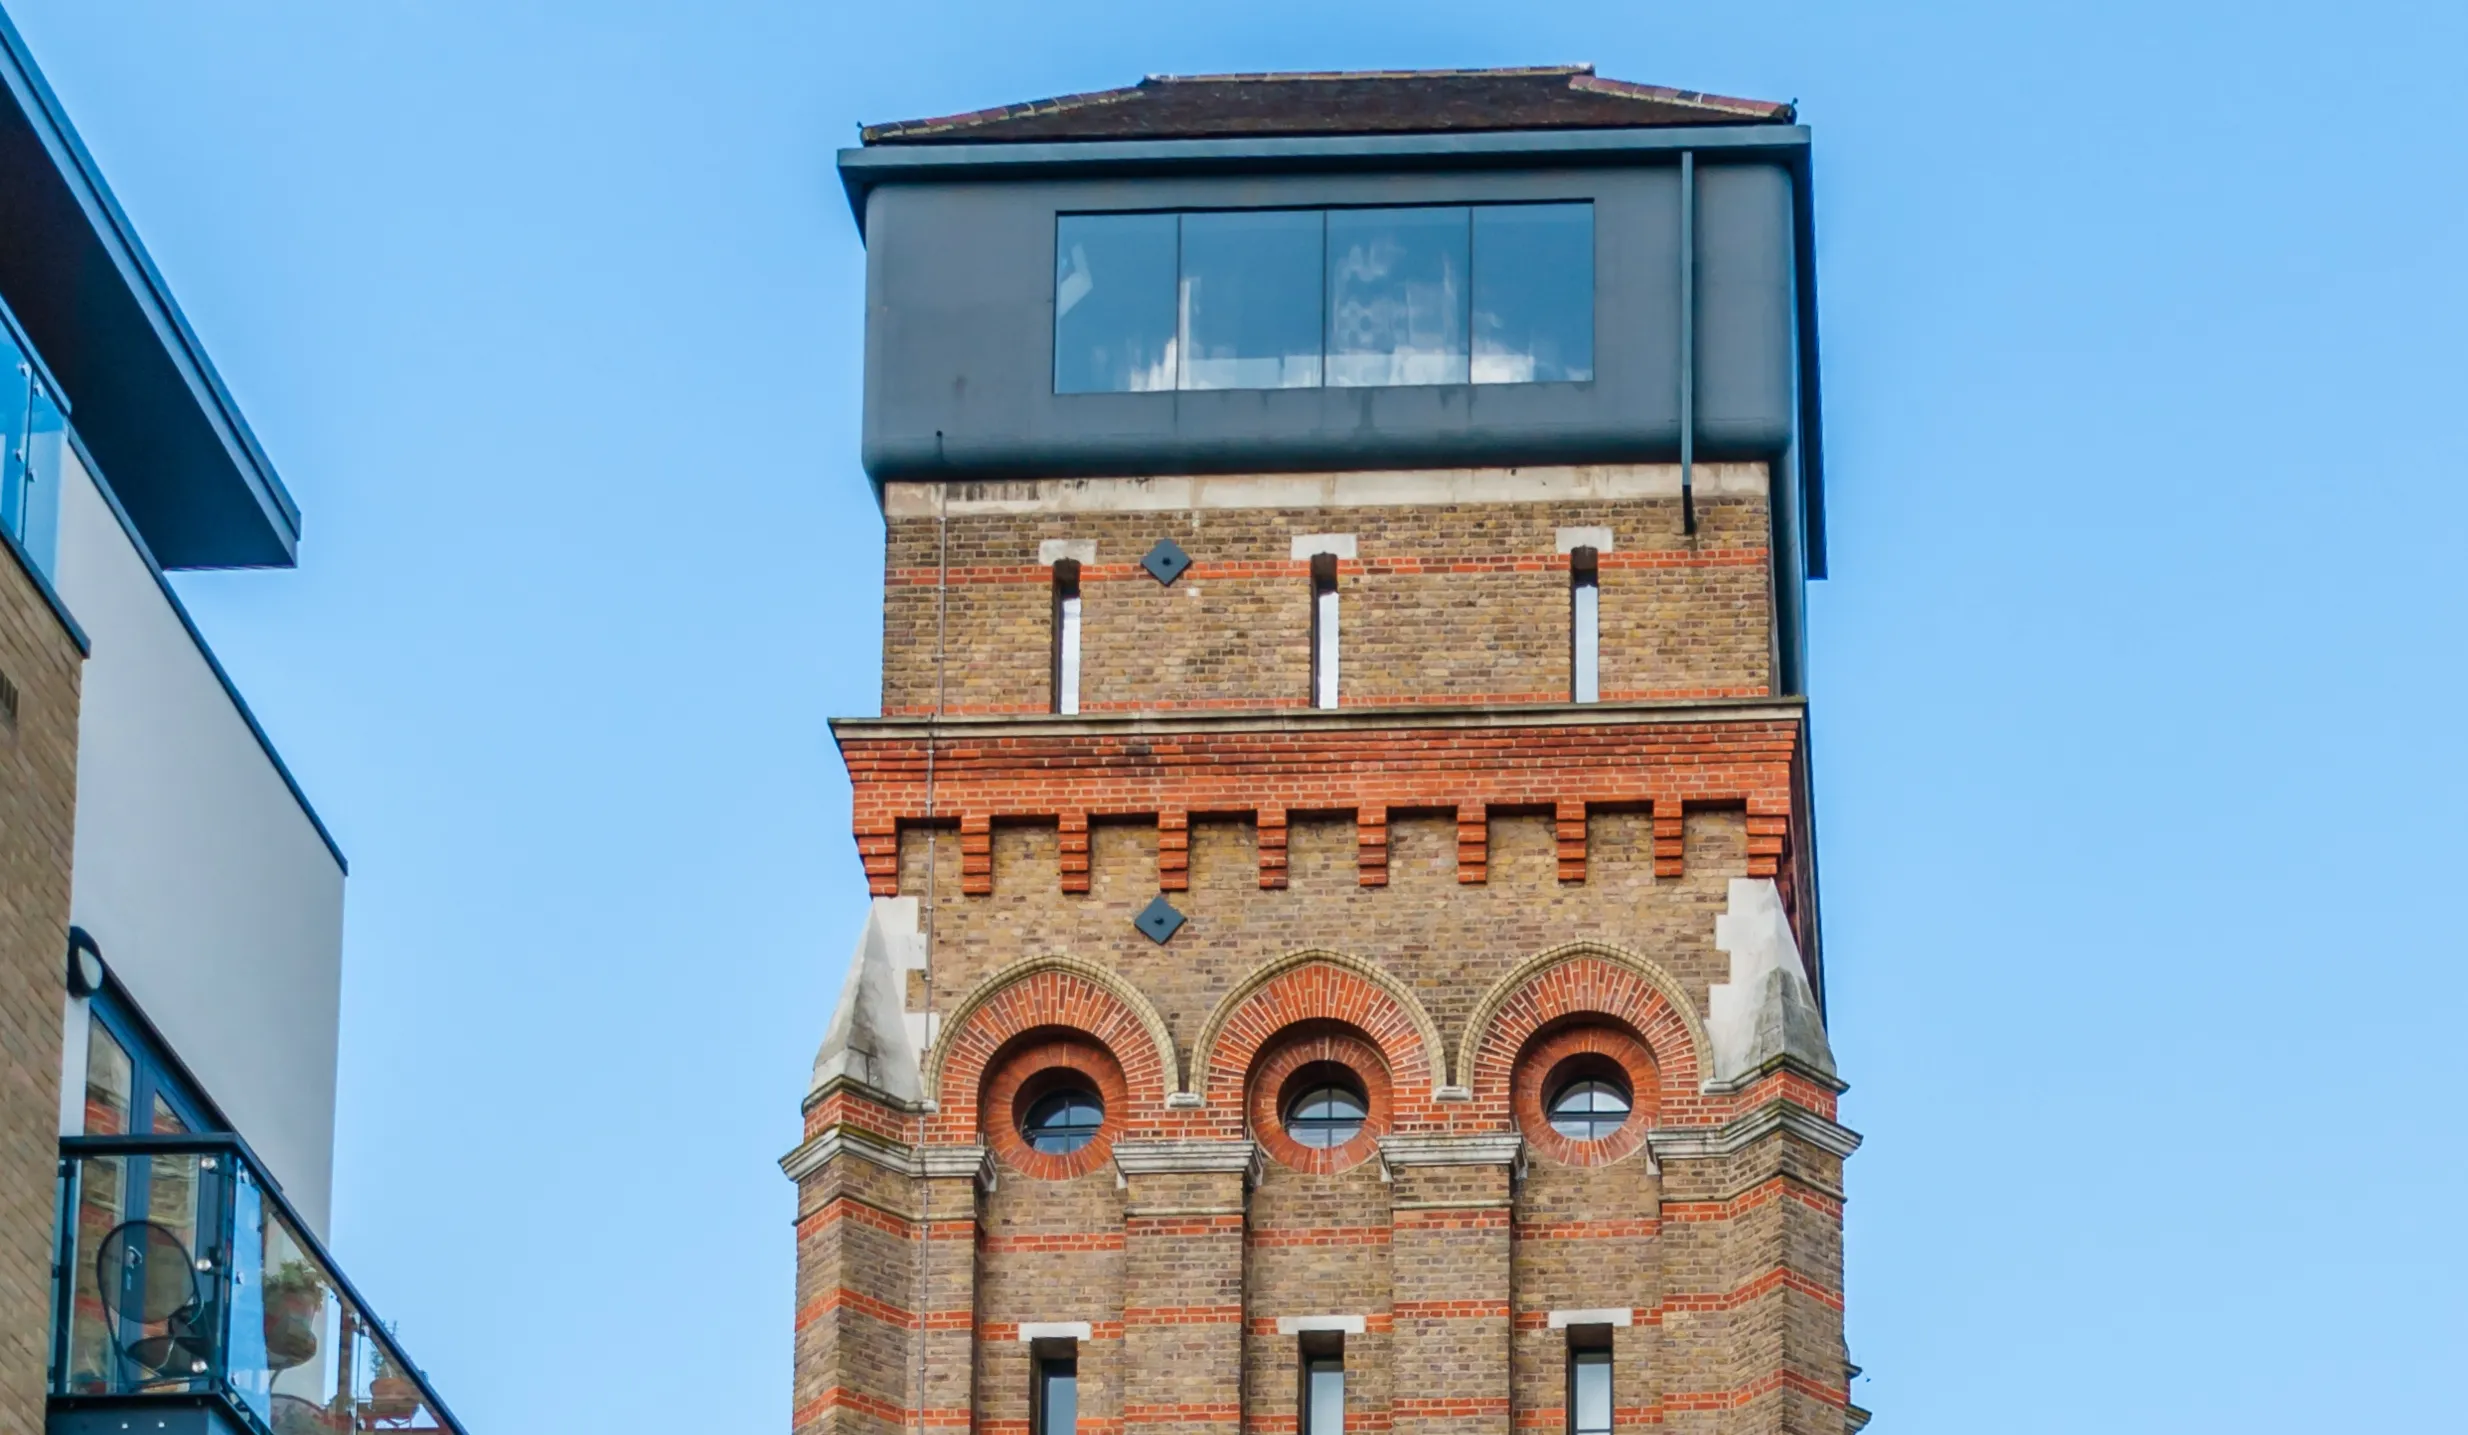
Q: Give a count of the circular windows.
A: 3